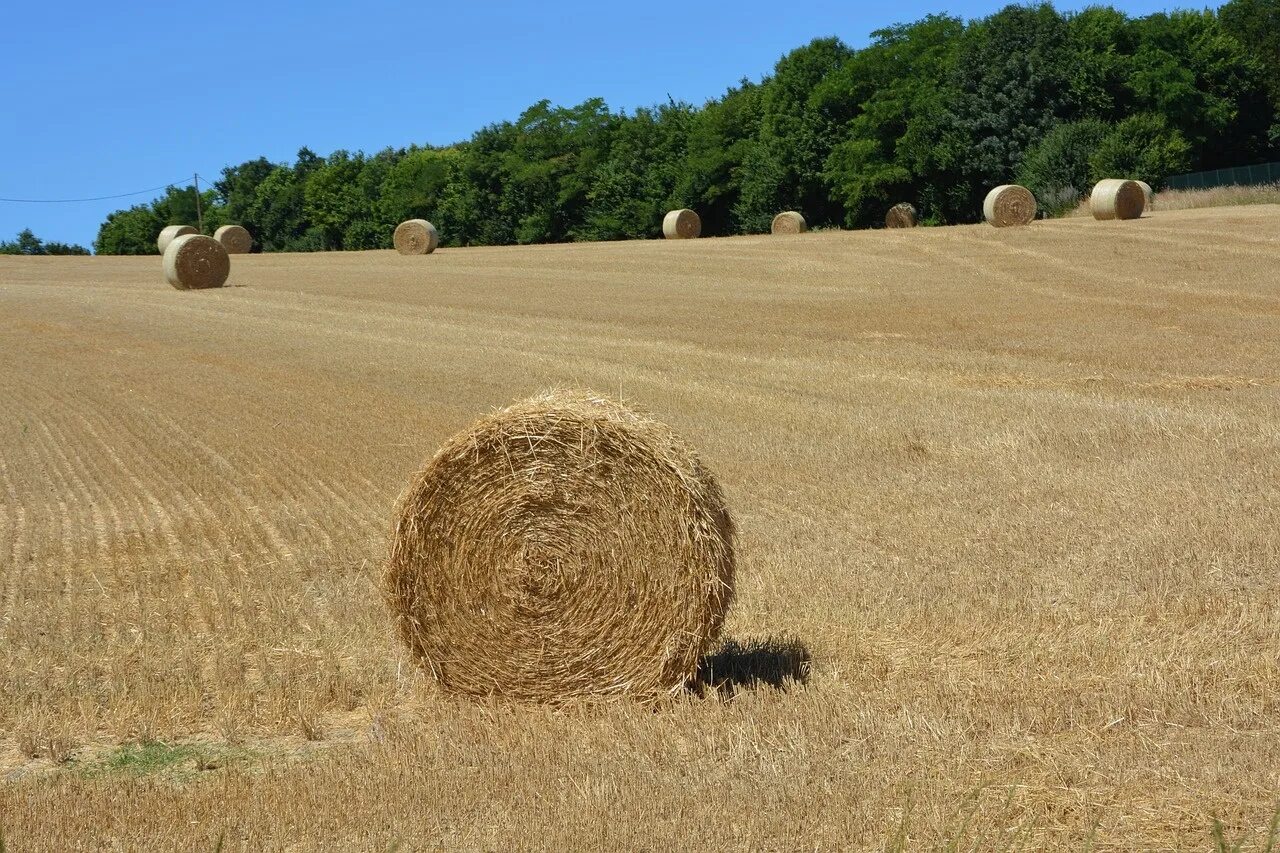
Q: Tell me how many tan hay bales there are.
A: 11